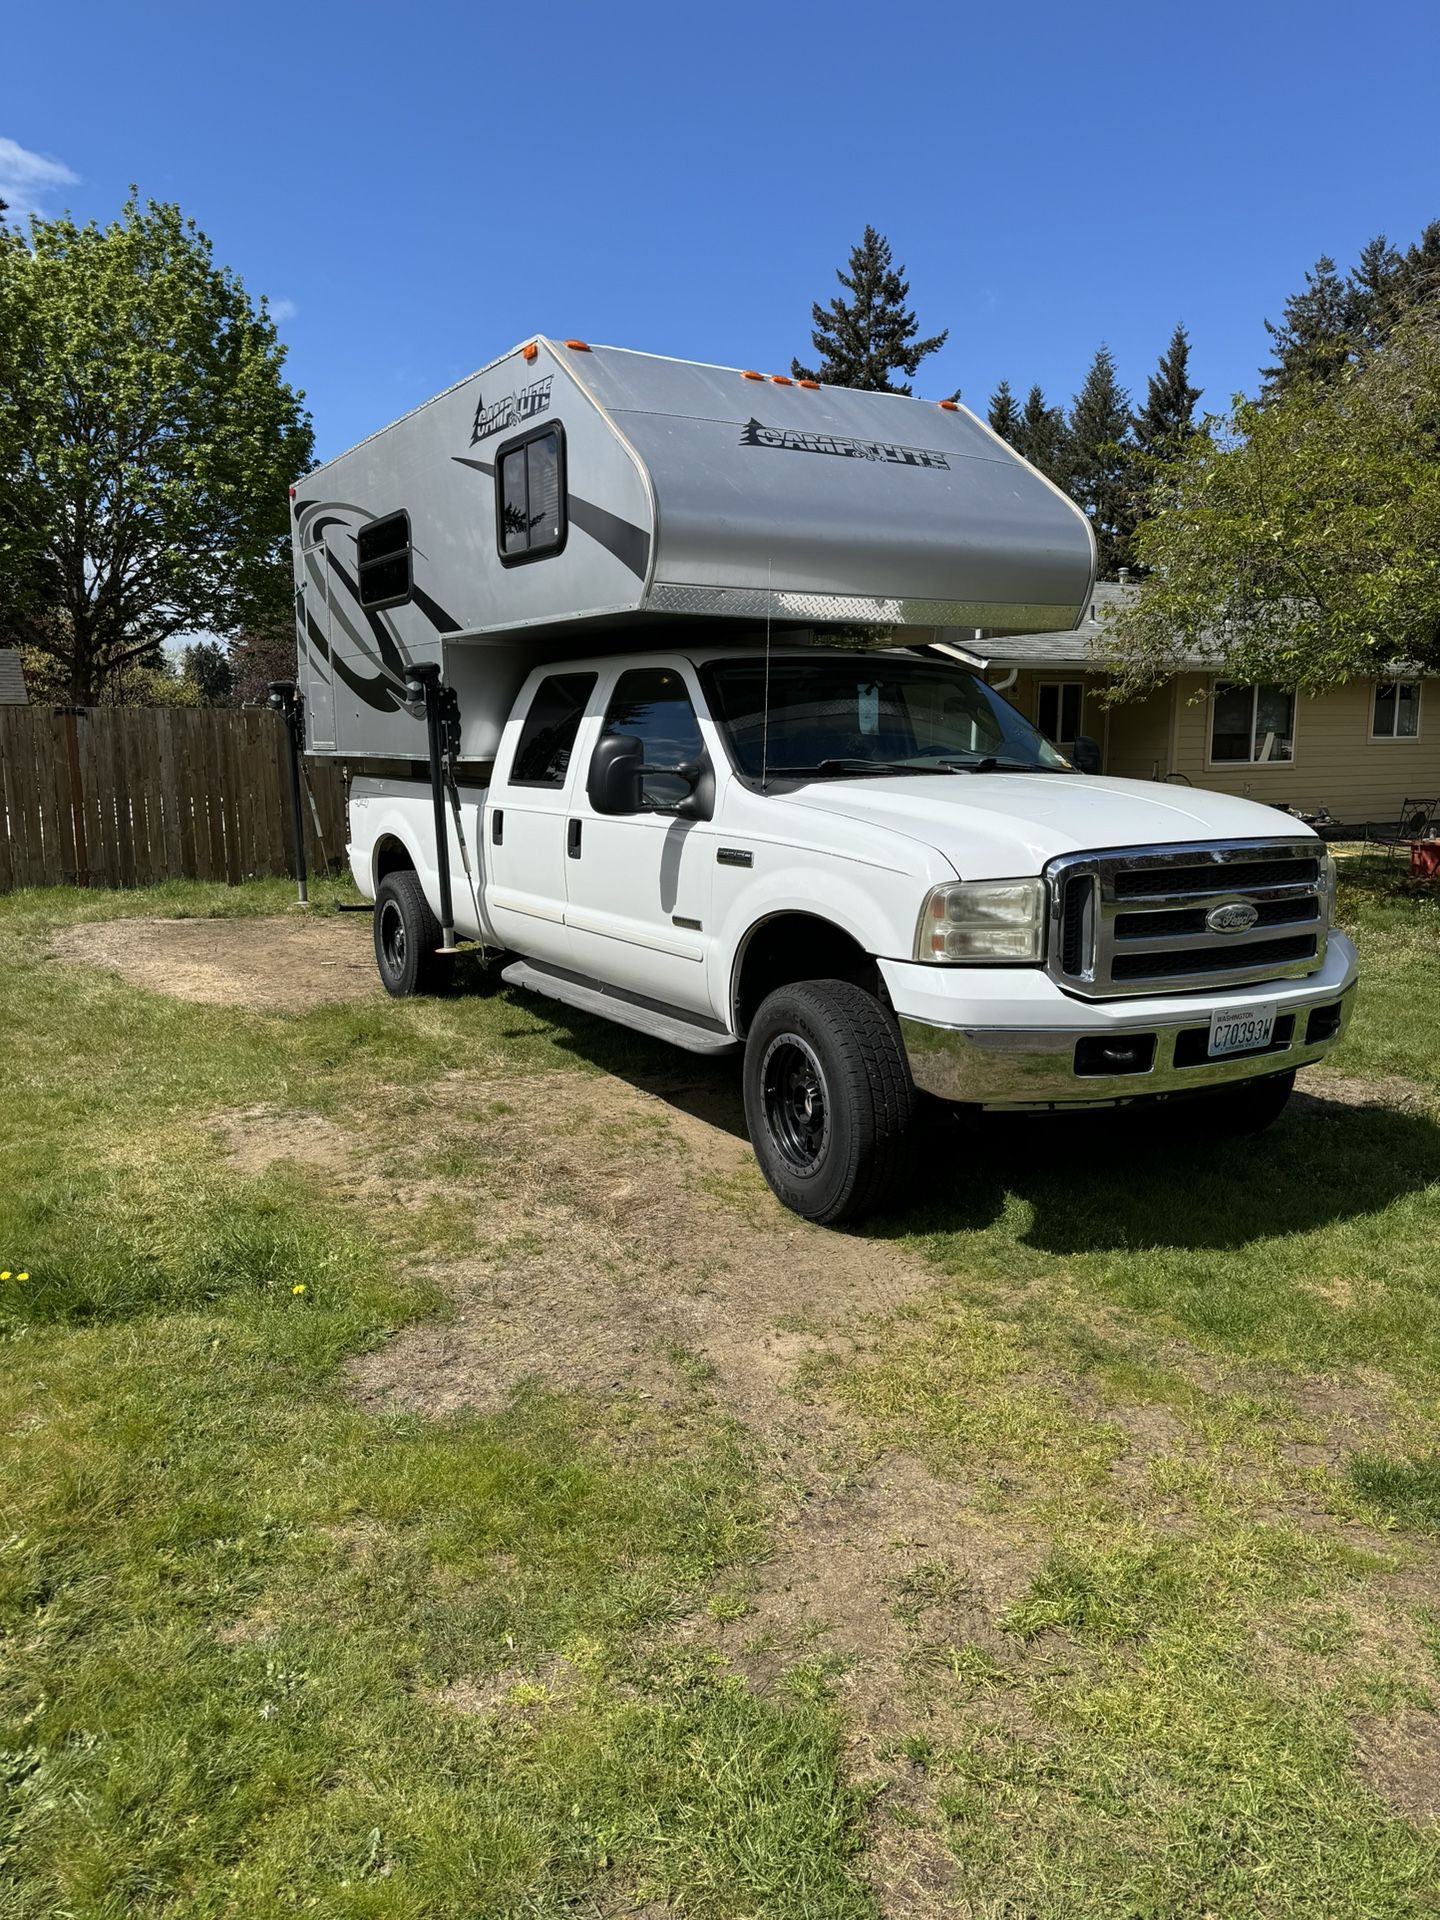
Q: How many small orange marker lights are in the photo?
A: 6